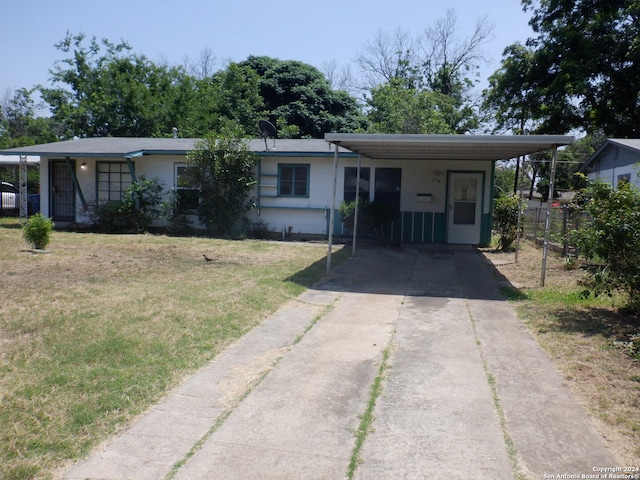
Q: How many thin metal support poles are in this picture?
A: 4